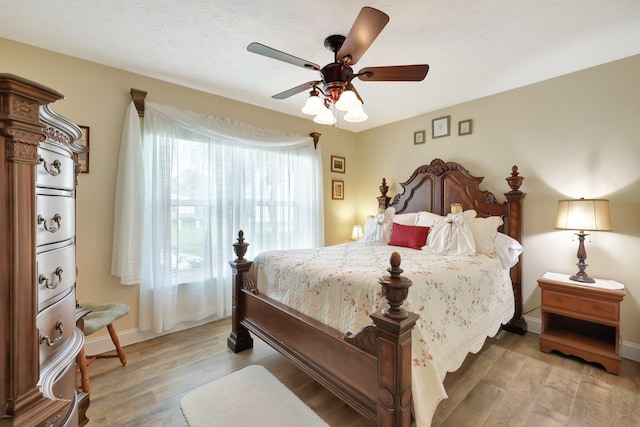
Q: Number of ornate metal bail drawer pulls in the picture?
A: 4